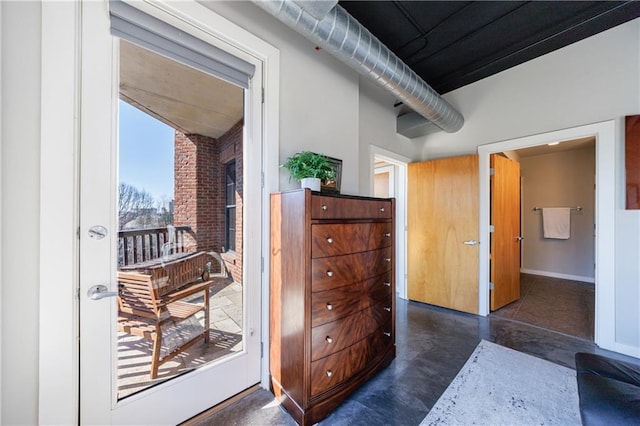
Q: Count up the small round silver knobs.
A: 12